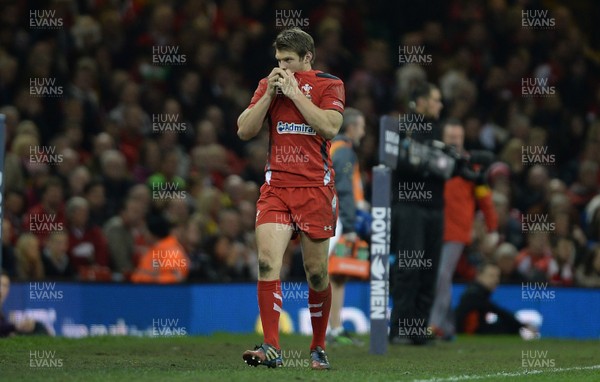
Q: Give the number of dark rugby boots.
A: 2